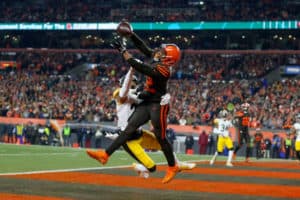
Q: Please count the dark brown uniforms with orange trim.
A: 2